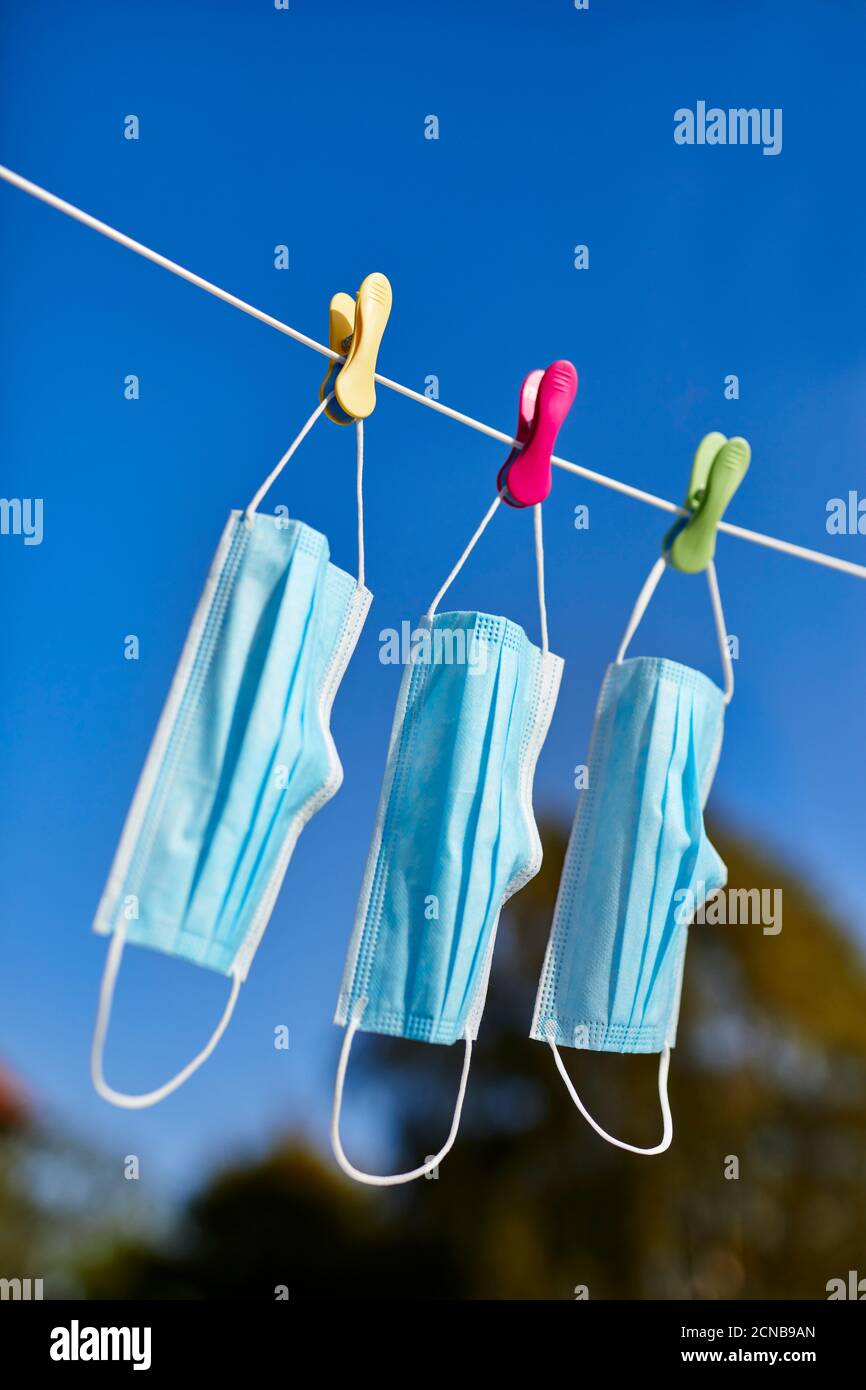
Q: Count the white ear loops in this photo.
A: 6